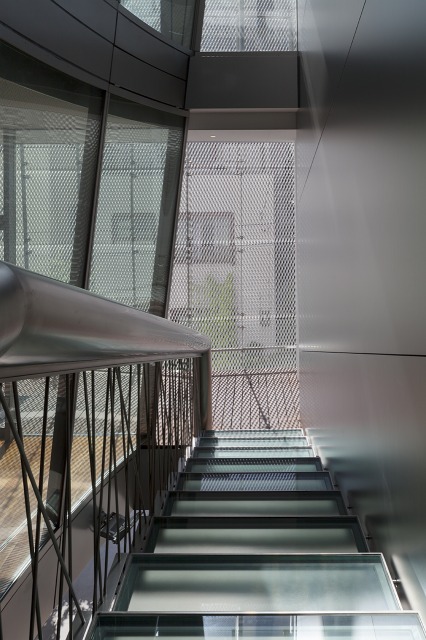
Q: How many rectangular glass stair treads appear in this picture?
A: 9